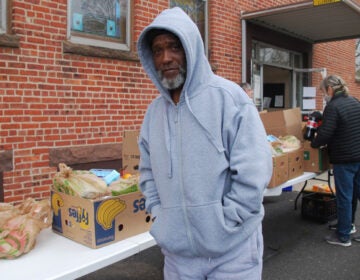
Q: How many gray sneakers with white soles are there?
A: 2